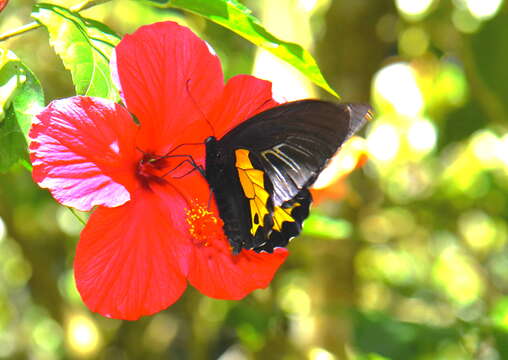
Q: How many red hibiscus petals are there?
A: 5